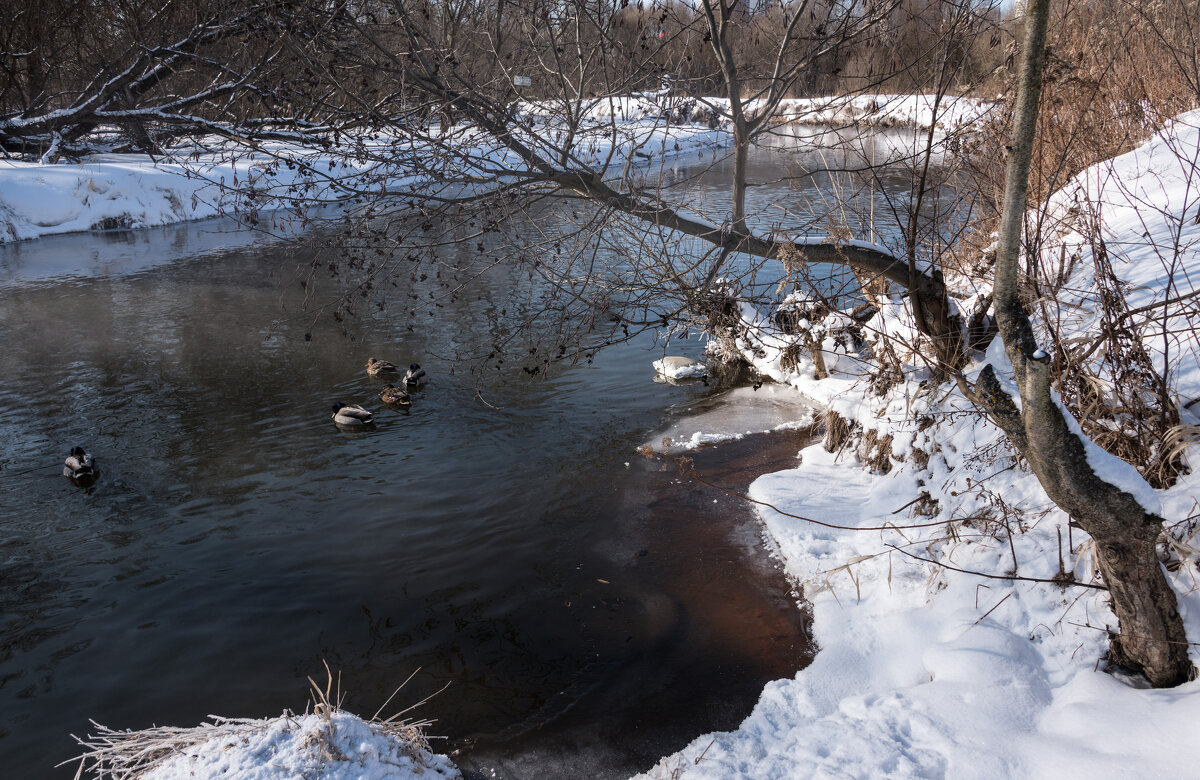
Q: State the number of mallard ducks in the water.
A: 5